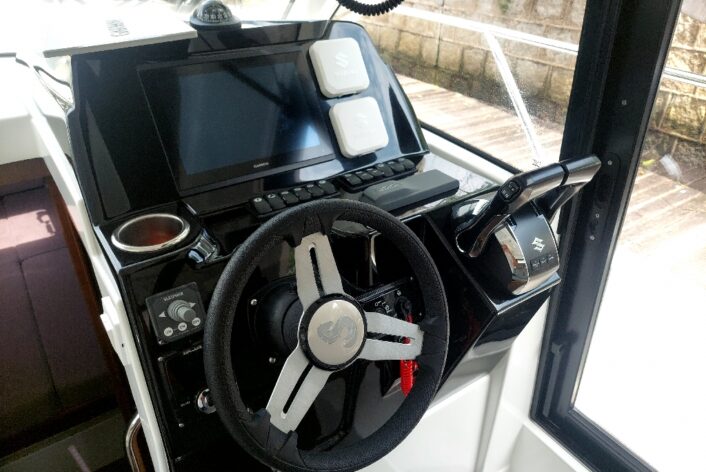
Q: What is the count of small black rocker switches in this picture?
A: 12